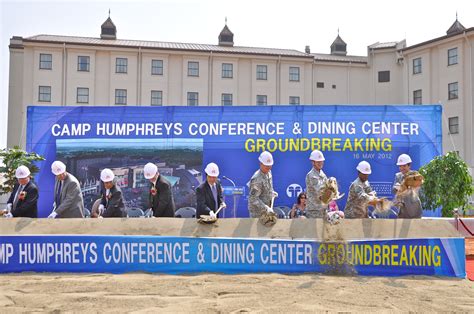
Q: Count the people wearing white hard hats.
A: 9